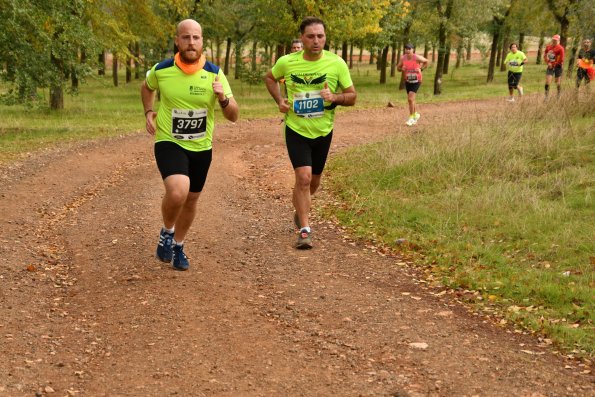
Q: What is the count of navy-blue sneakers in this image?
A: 2